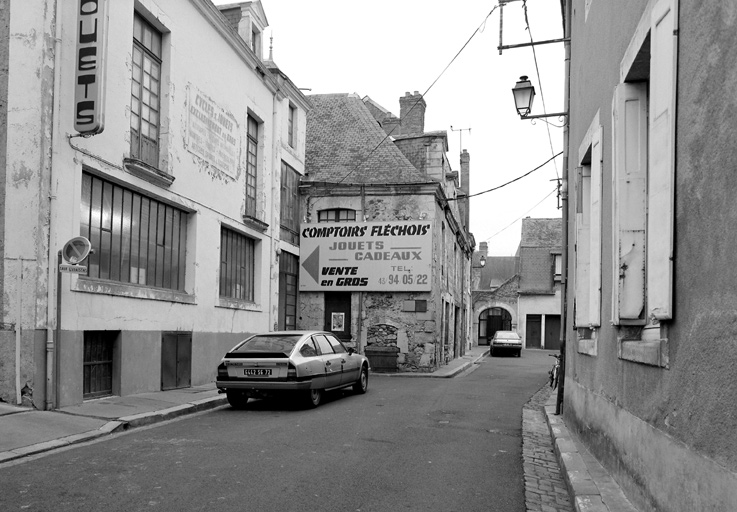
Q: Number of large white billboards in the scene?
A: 1